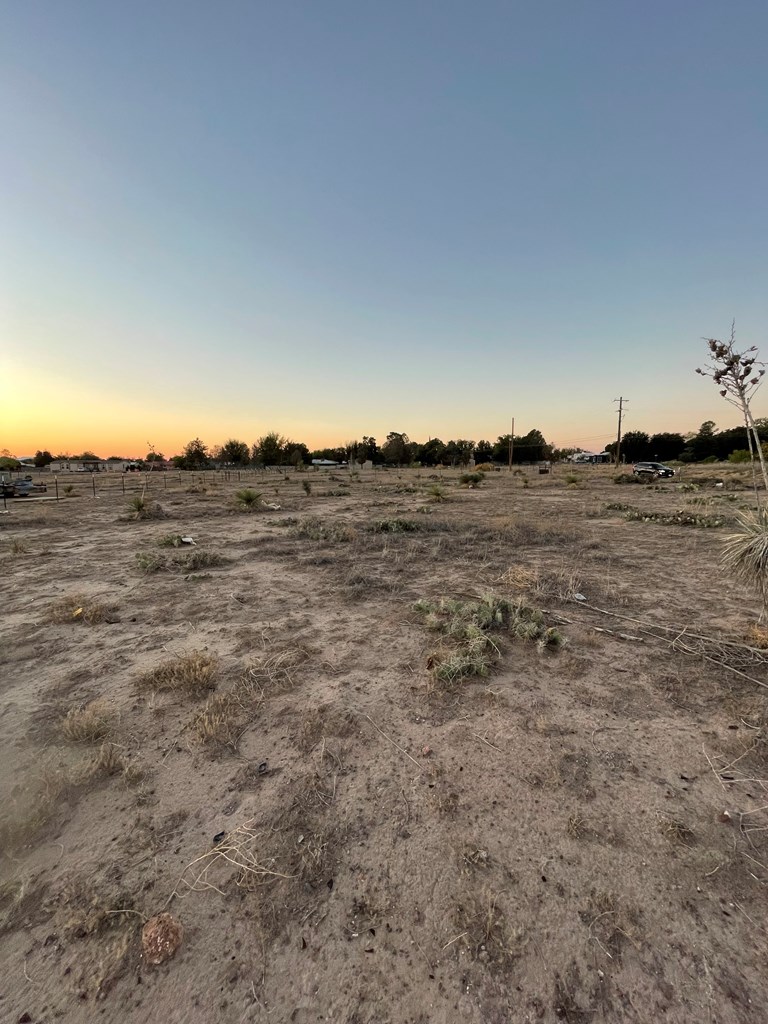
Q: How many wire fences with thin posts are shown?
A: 1